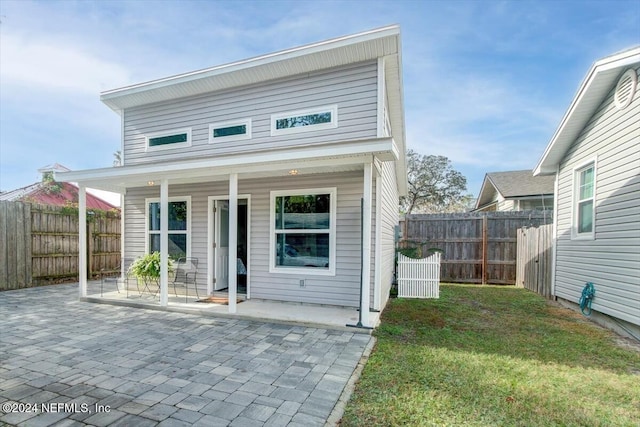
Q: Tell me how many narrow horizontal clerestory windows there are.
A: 3